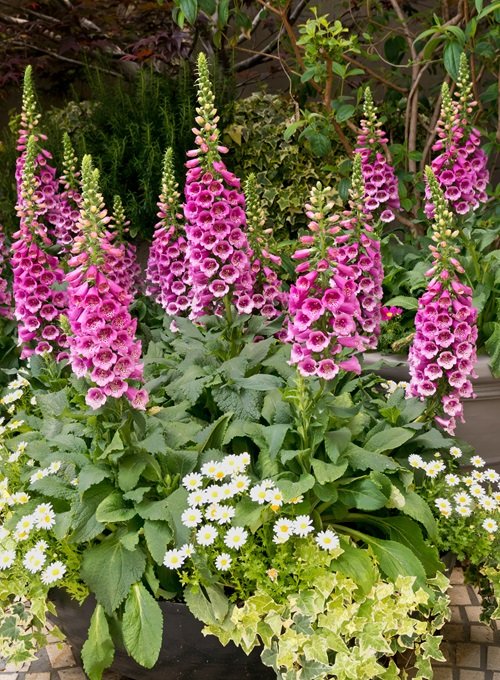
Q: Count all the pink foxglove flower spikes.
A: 14